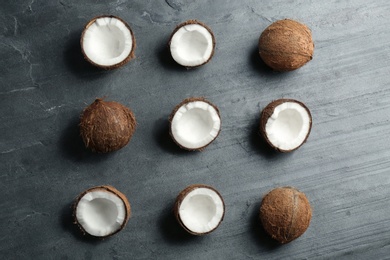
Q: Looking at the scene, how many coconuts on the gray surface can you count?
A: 9